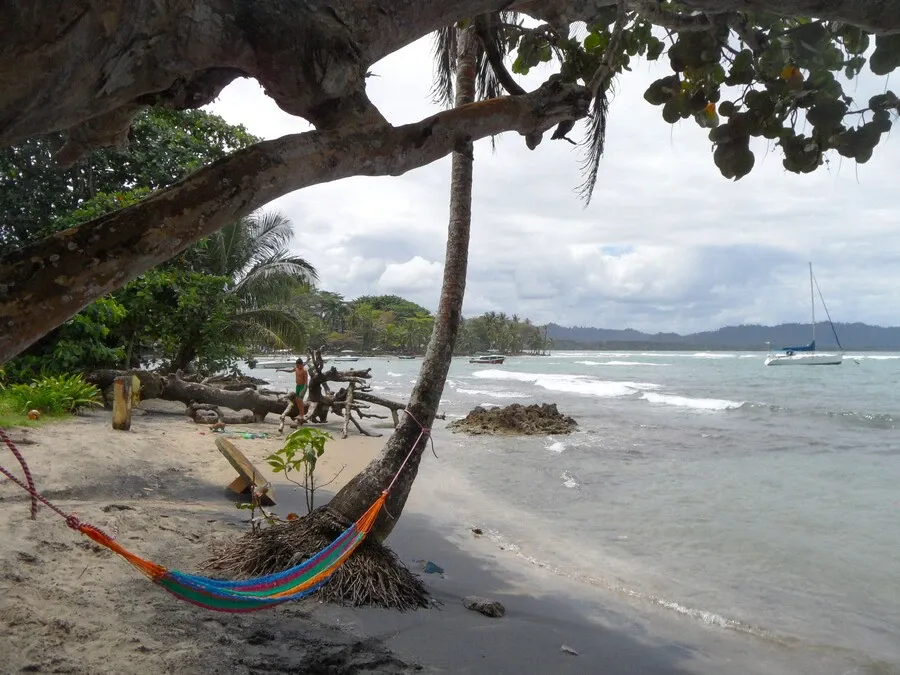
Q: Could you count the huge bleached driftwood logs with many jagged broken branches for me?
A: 1